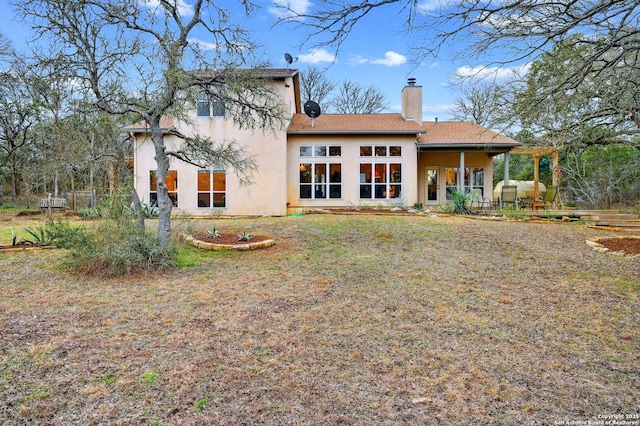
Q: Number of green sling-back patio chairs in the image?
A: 2